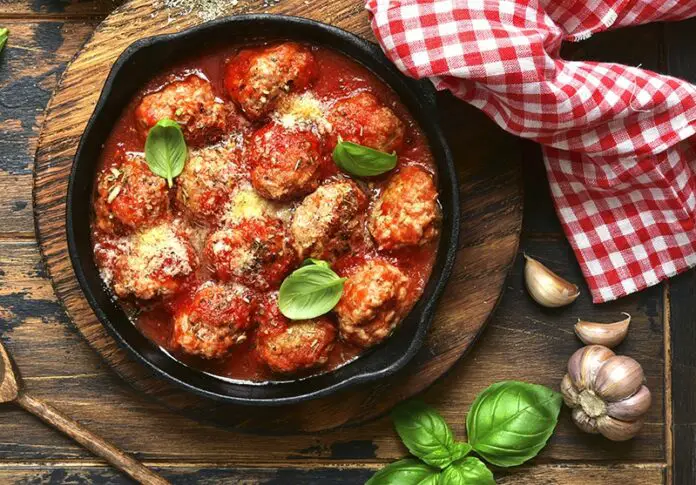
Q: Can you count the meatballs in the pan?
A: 13